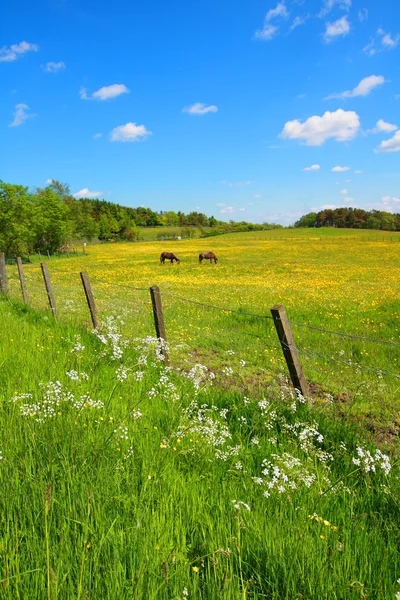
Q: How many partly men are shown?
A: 0